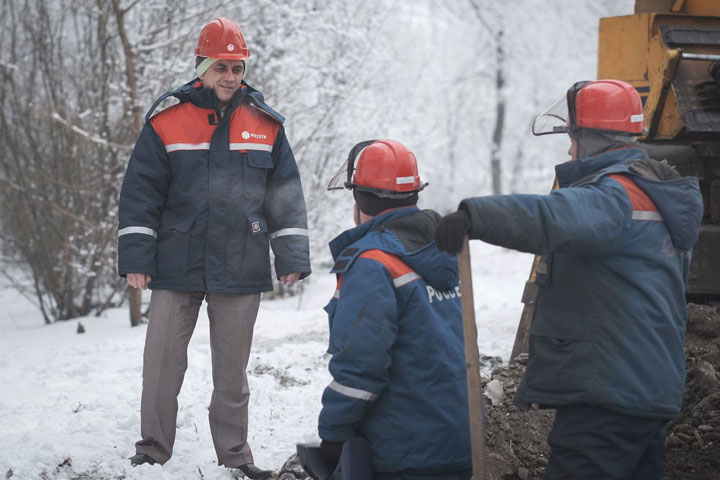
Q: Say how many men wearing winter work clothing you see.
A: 3